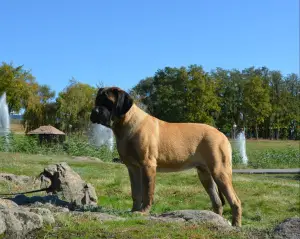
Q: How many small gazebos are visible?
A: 1